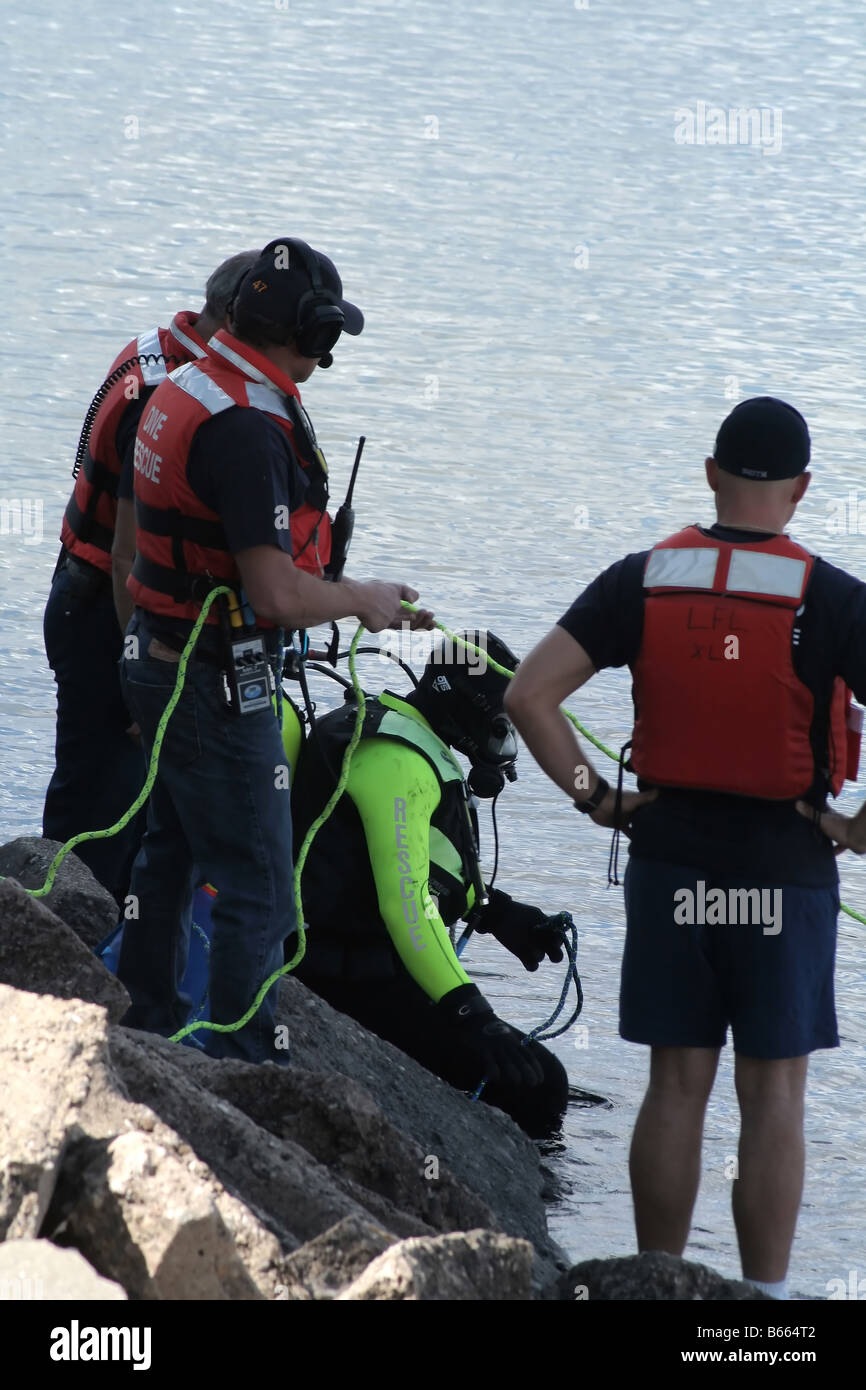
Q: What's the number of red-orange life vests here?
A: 3